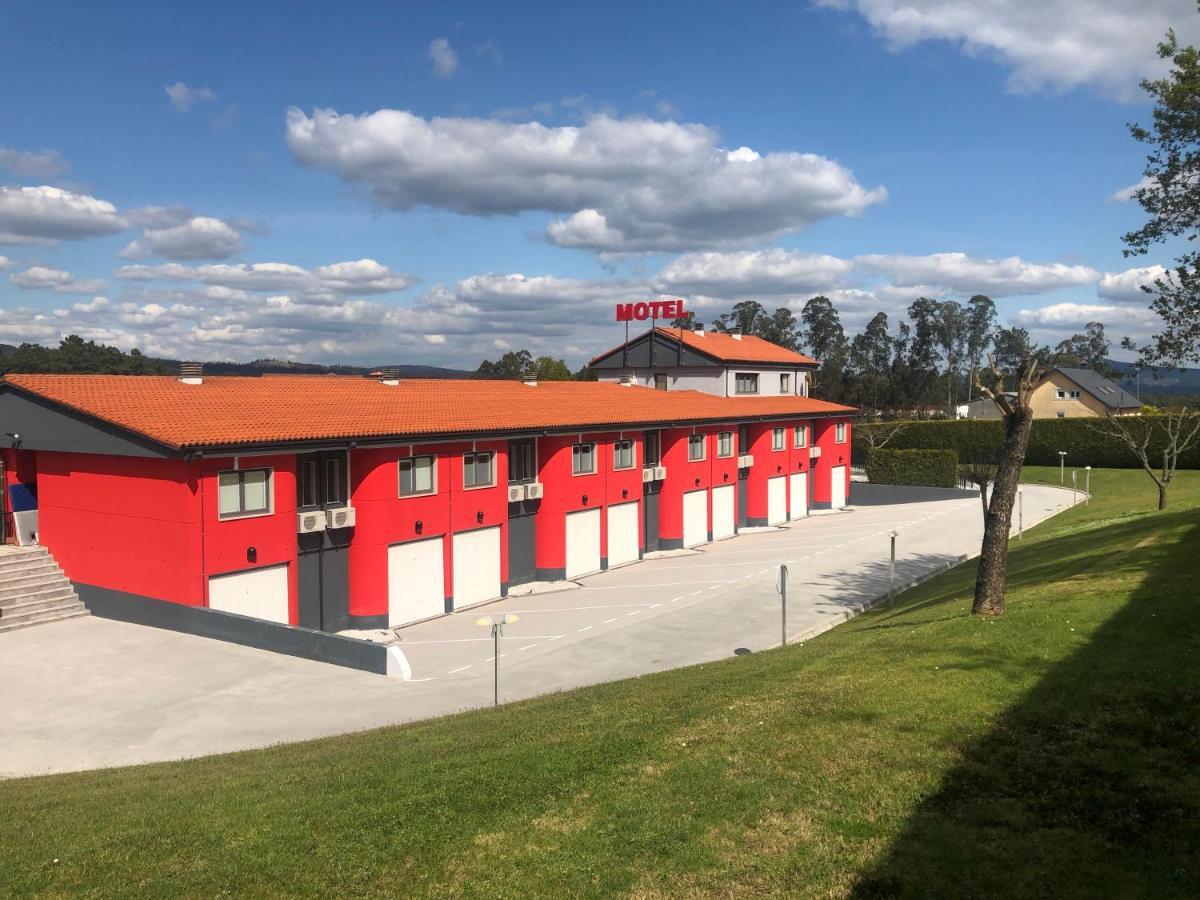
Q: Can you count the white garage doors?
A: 10